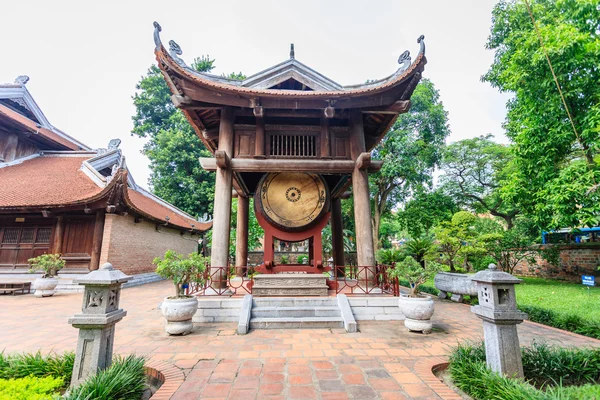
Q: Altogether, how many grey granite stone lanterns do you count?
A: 2